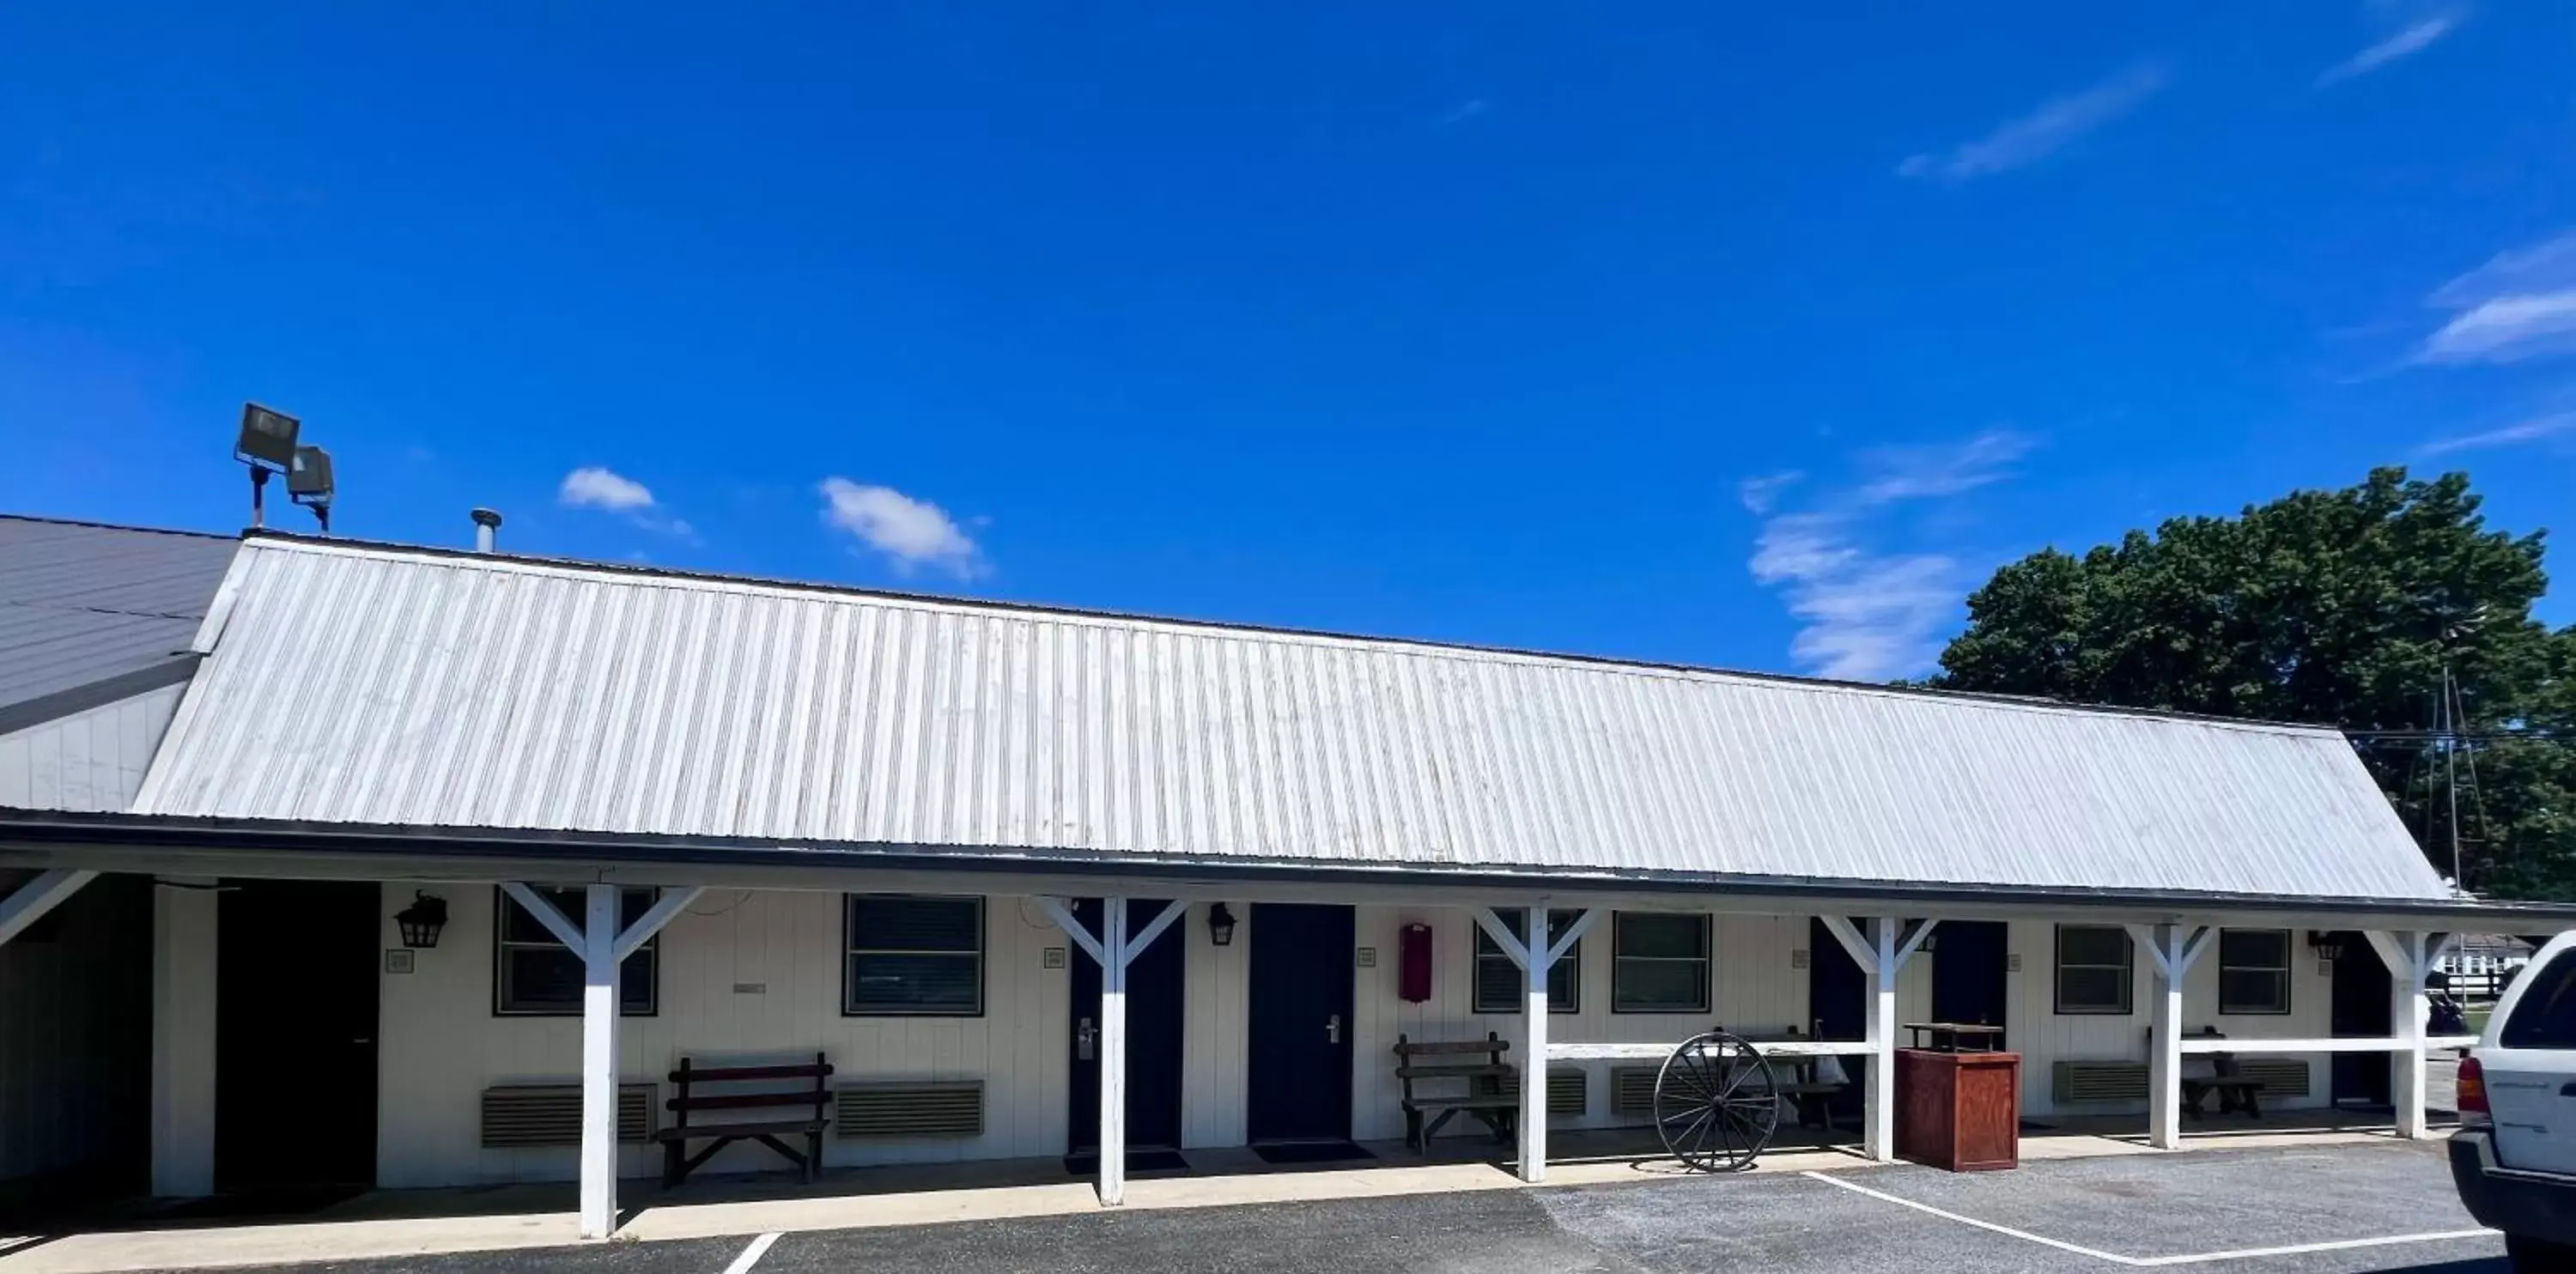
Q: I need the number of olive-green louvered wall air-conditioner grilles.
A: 6